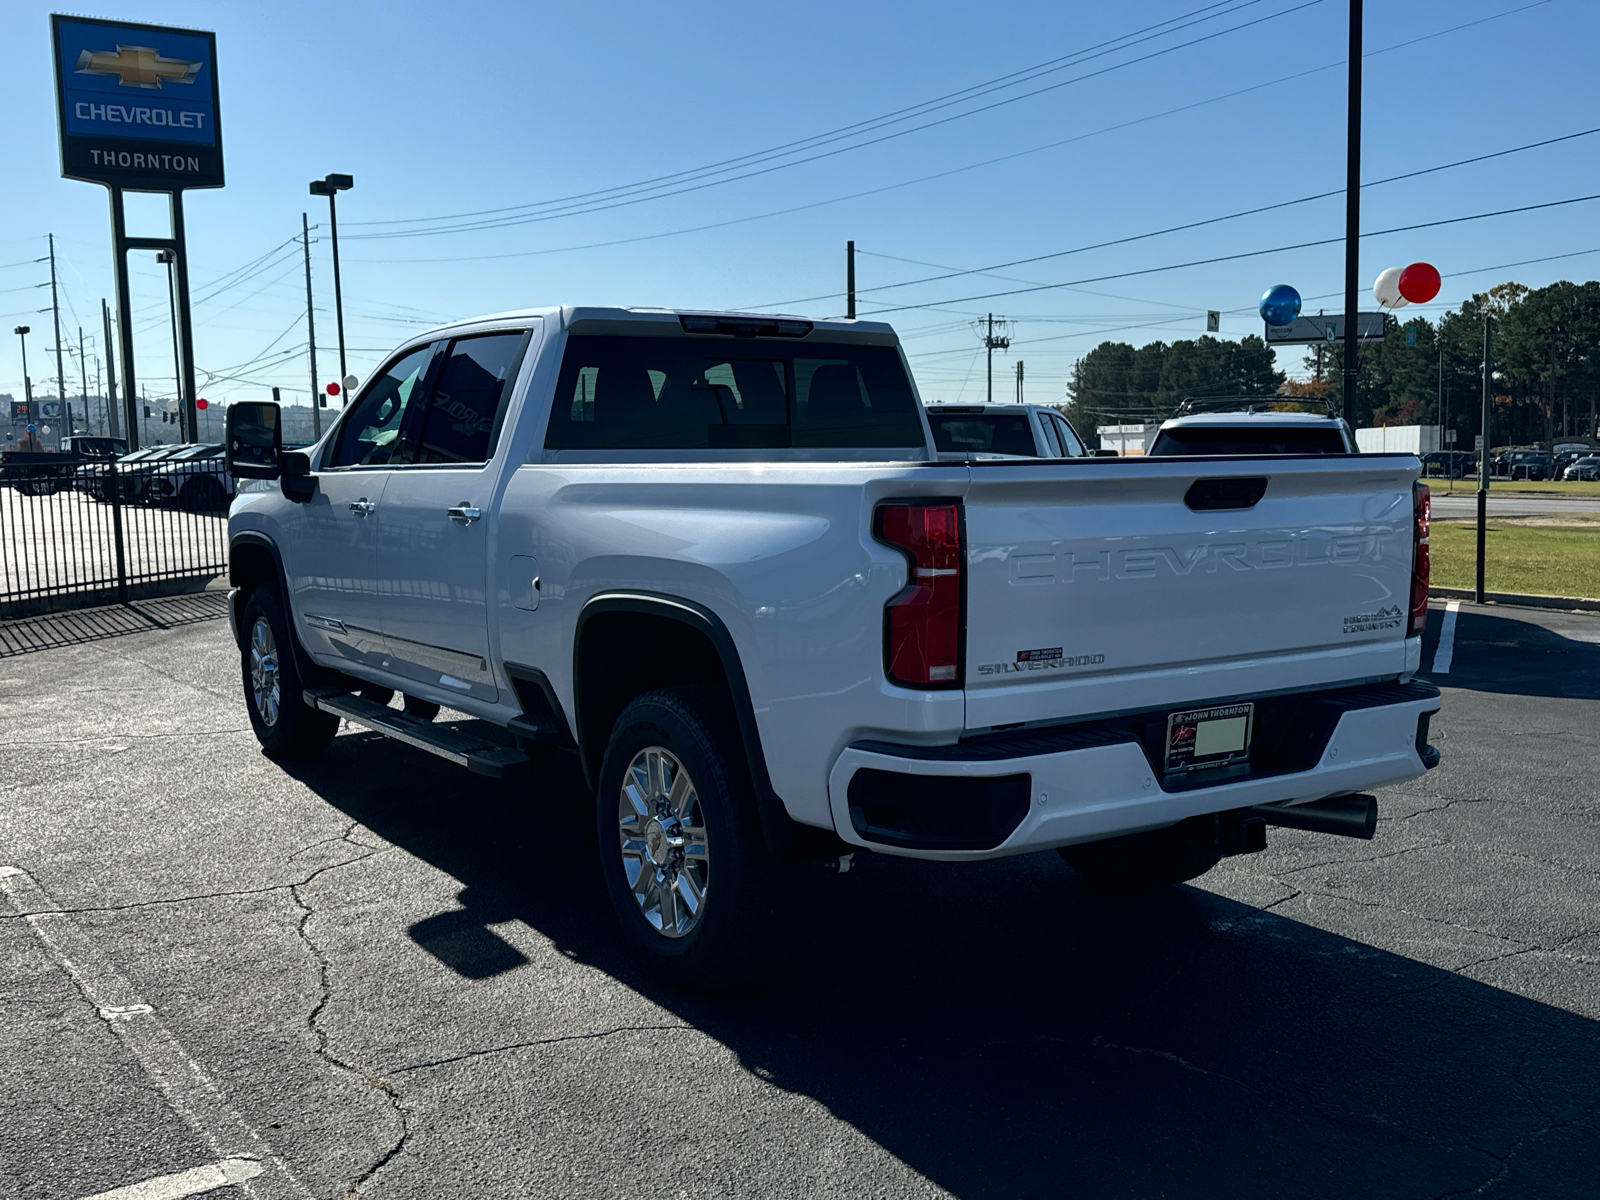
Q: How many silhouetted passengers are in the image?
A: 0